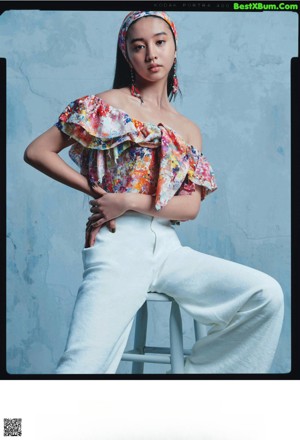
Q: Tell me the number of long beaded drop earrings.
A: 2